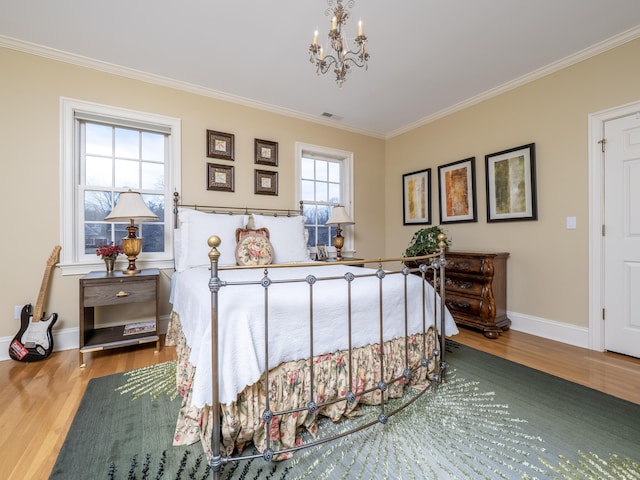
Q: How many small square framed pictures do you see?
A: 4